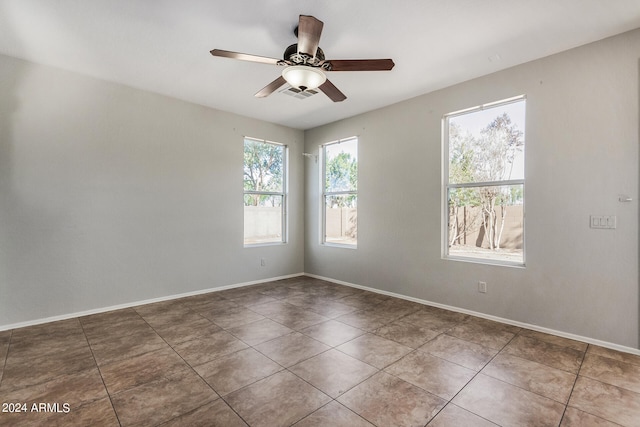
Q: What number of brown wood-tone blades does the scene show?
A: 5